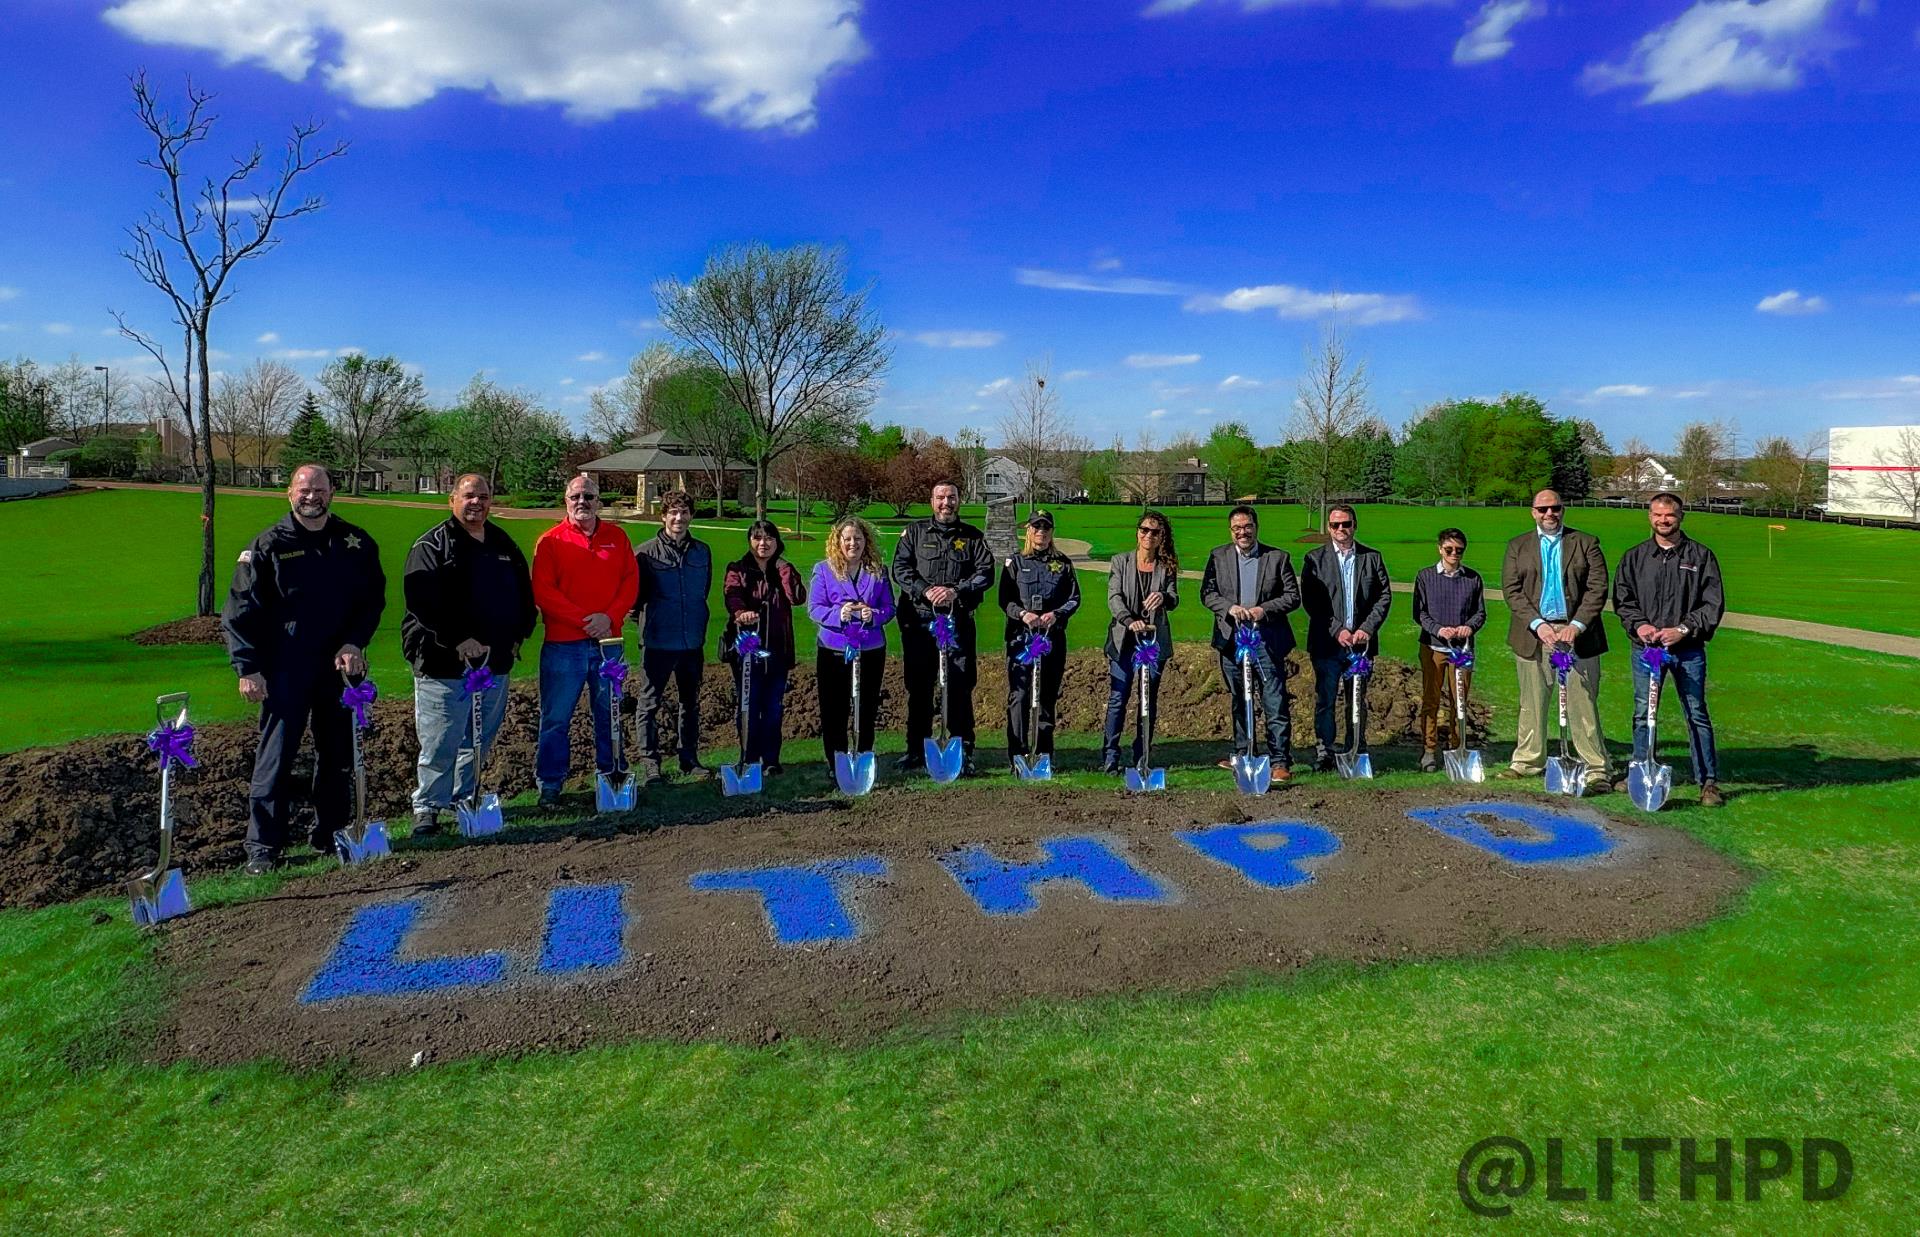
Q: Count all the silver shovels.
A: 14